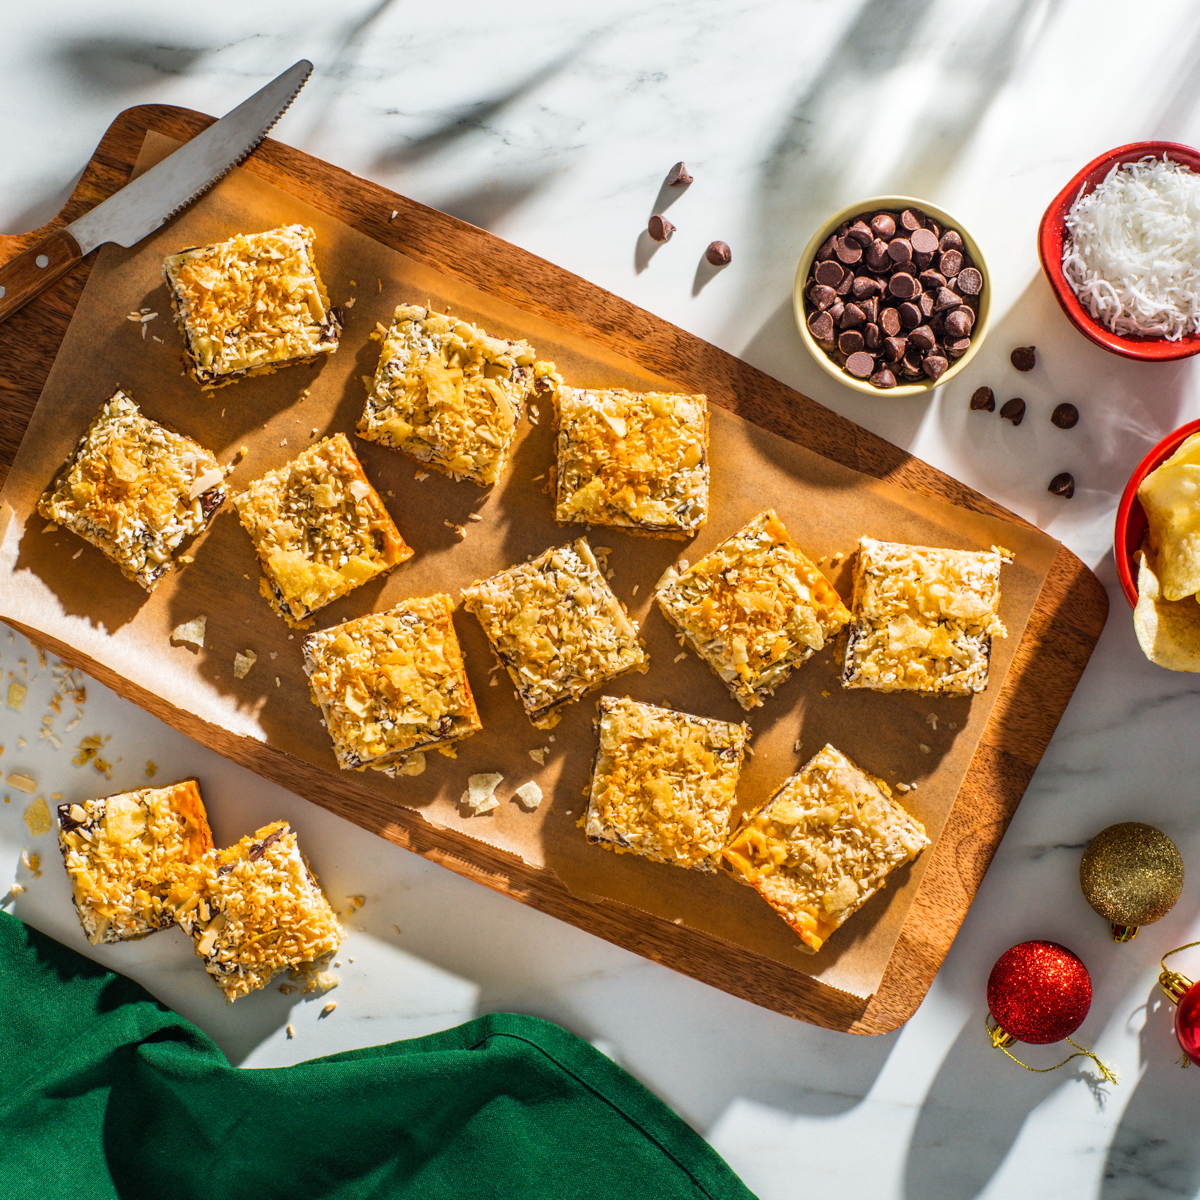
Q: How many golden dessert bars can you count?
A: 13